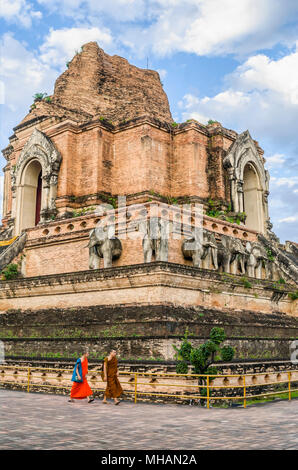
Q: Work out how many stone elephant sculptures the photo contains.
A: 5